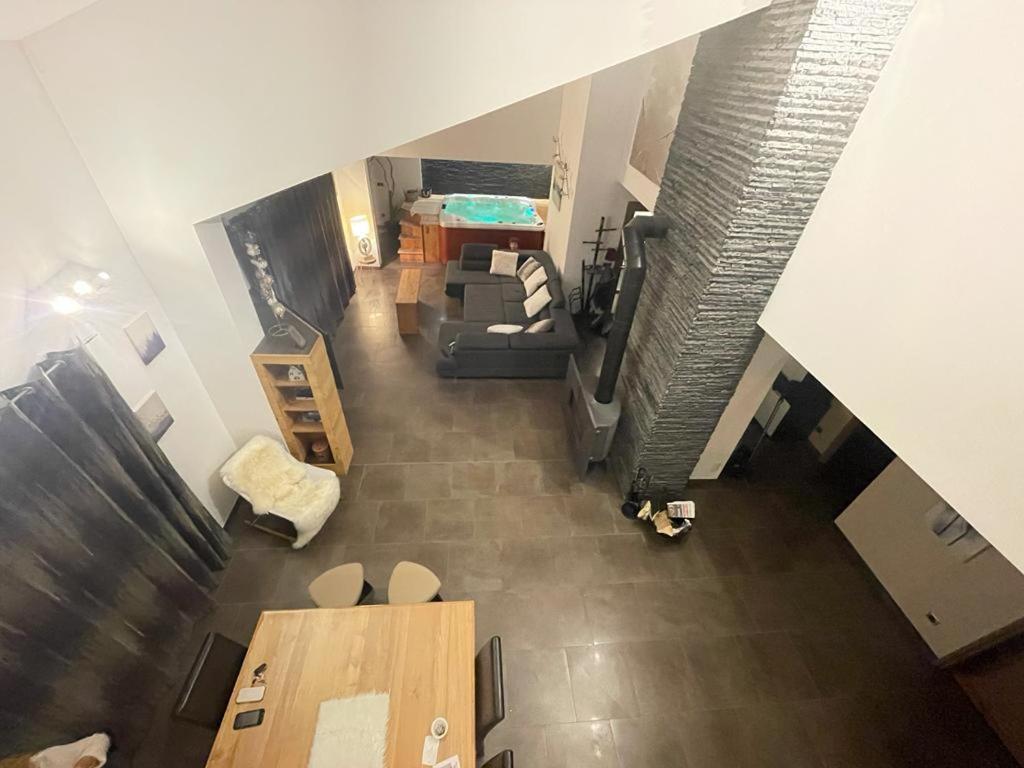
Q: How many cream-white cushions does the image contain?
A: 6